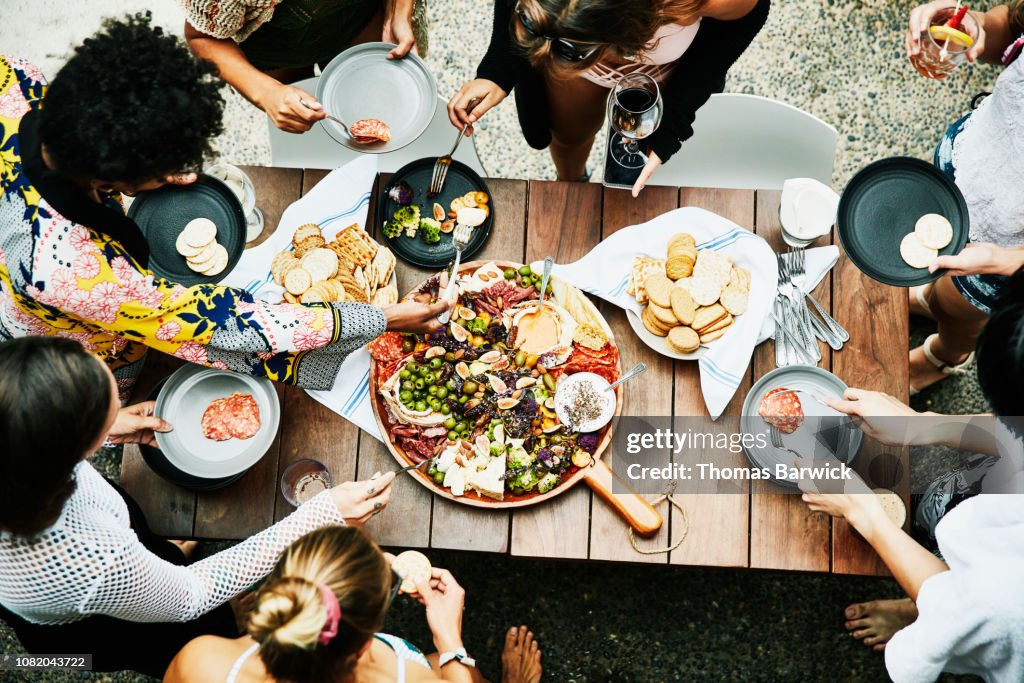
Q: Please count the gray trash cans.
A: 0